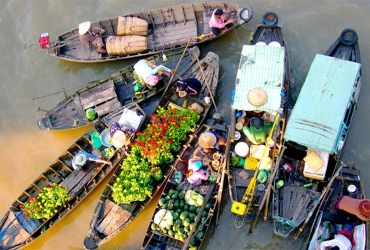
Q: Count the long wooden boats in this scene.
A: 8